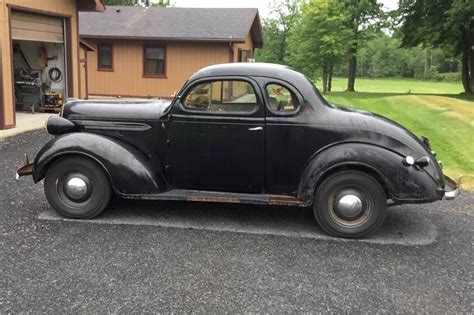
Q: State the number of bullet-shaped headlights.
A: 1